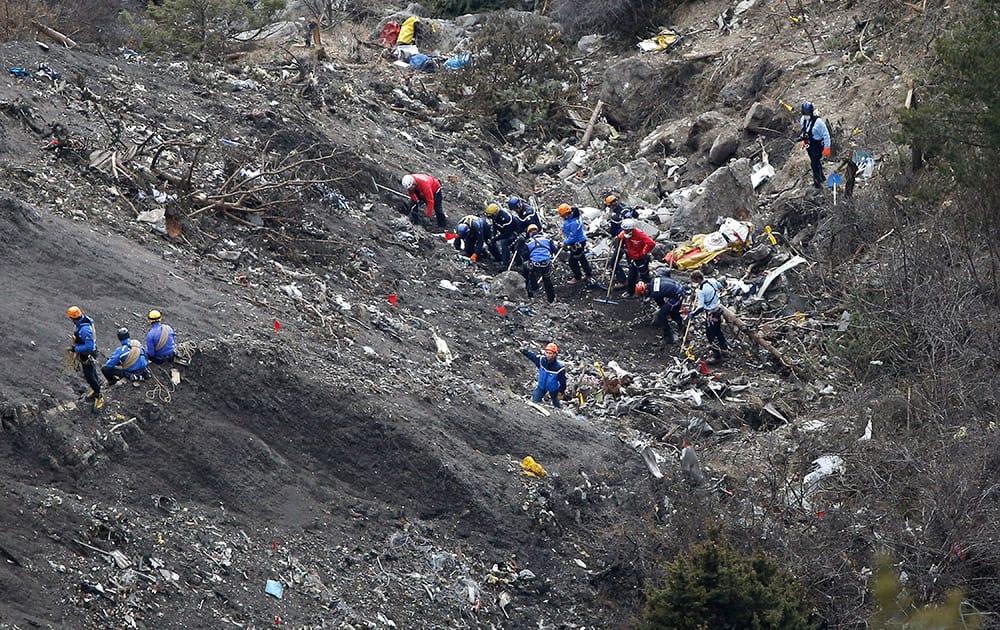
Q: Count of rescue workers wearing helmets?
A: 14